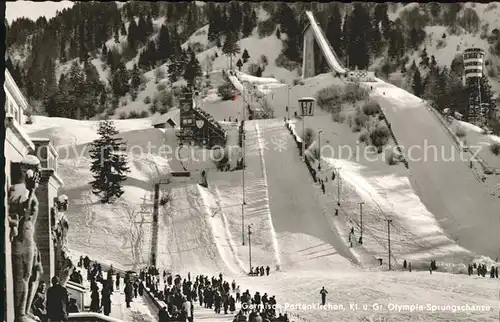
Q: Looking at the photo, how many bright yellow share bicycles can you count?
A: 0